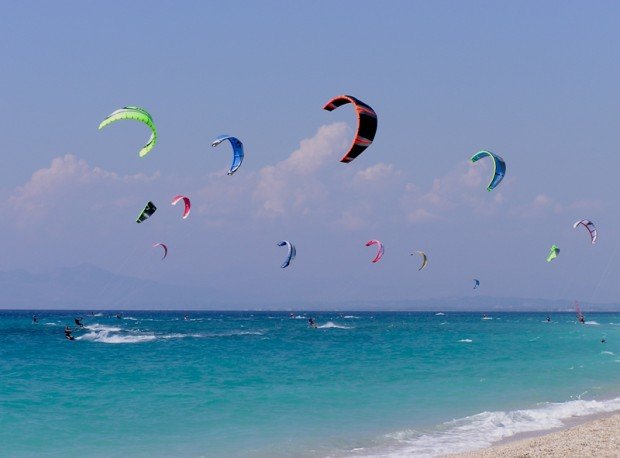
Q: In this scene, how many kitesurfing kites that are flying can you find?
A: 13